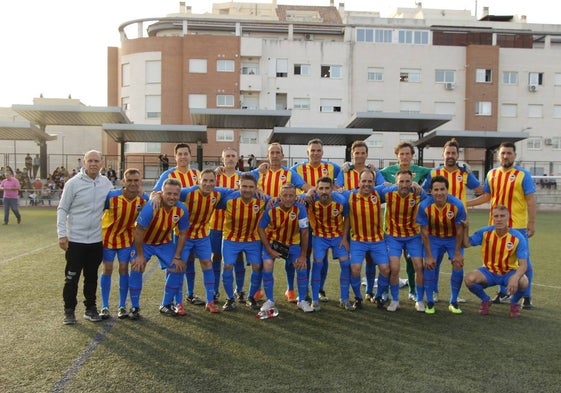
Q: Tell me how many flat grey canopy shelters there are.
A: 7